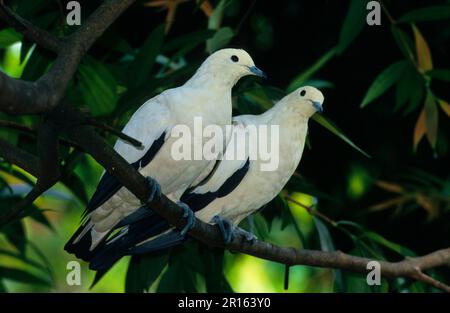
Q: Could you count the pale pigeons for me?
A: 2